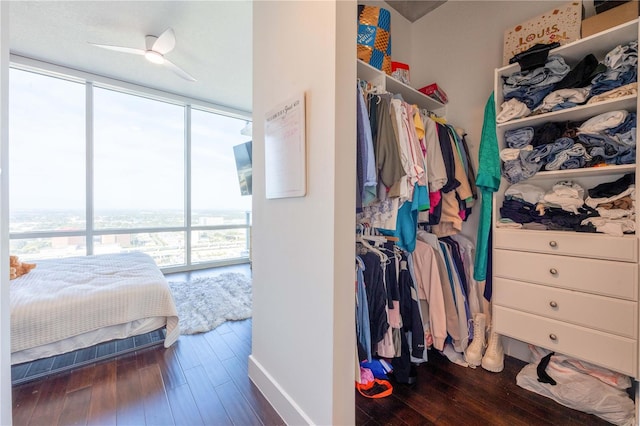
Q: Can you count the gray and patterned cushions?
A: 0